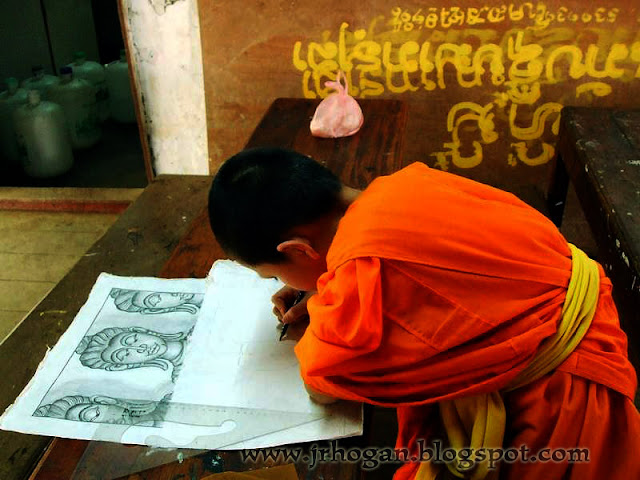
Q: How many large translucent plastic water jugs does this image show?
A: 6